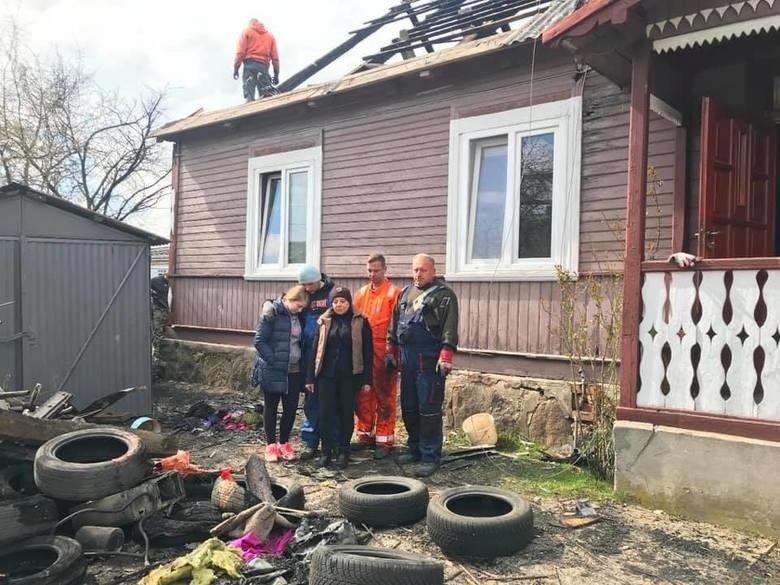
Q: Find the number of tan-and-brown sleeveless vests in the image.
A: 1